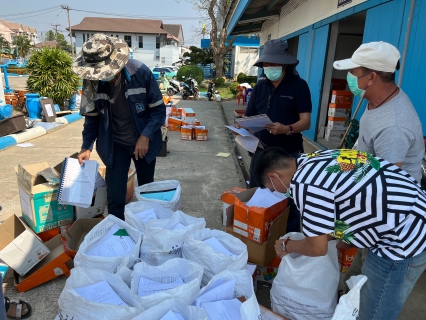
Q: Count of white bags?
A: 11